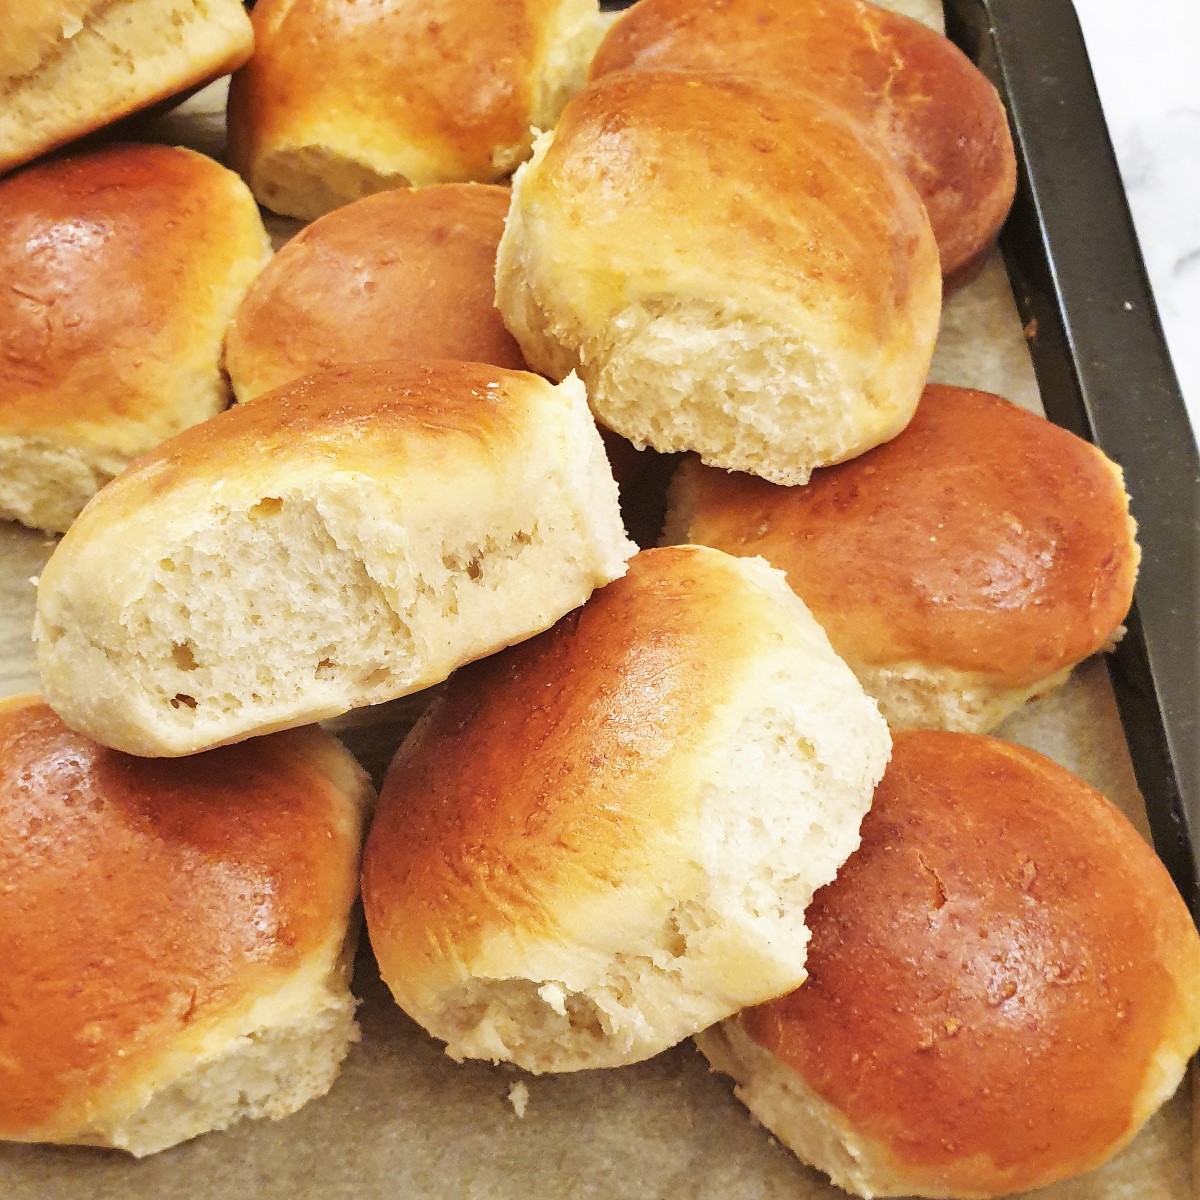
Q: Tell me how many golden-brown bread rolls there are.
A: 11